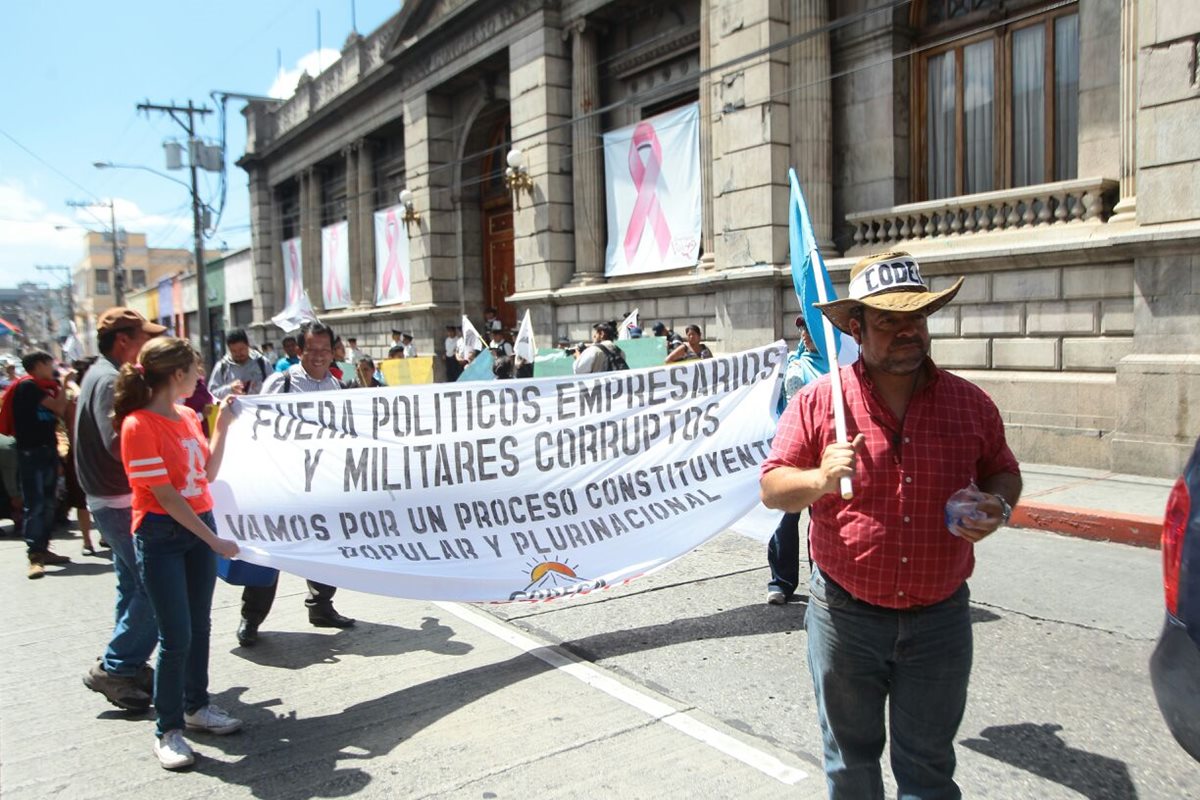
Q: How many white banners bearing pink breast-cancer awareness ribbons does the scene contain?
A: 4